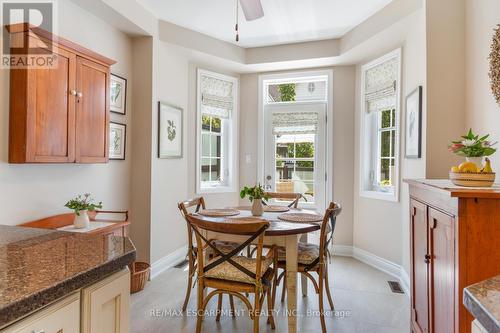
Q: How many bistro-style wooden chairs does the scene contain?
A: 4